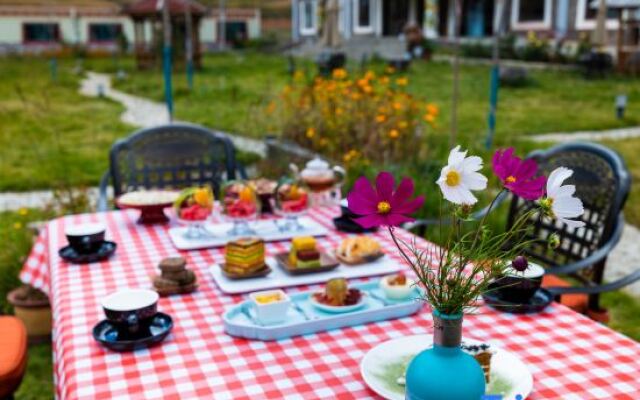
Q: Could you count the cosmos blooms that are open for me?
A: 4